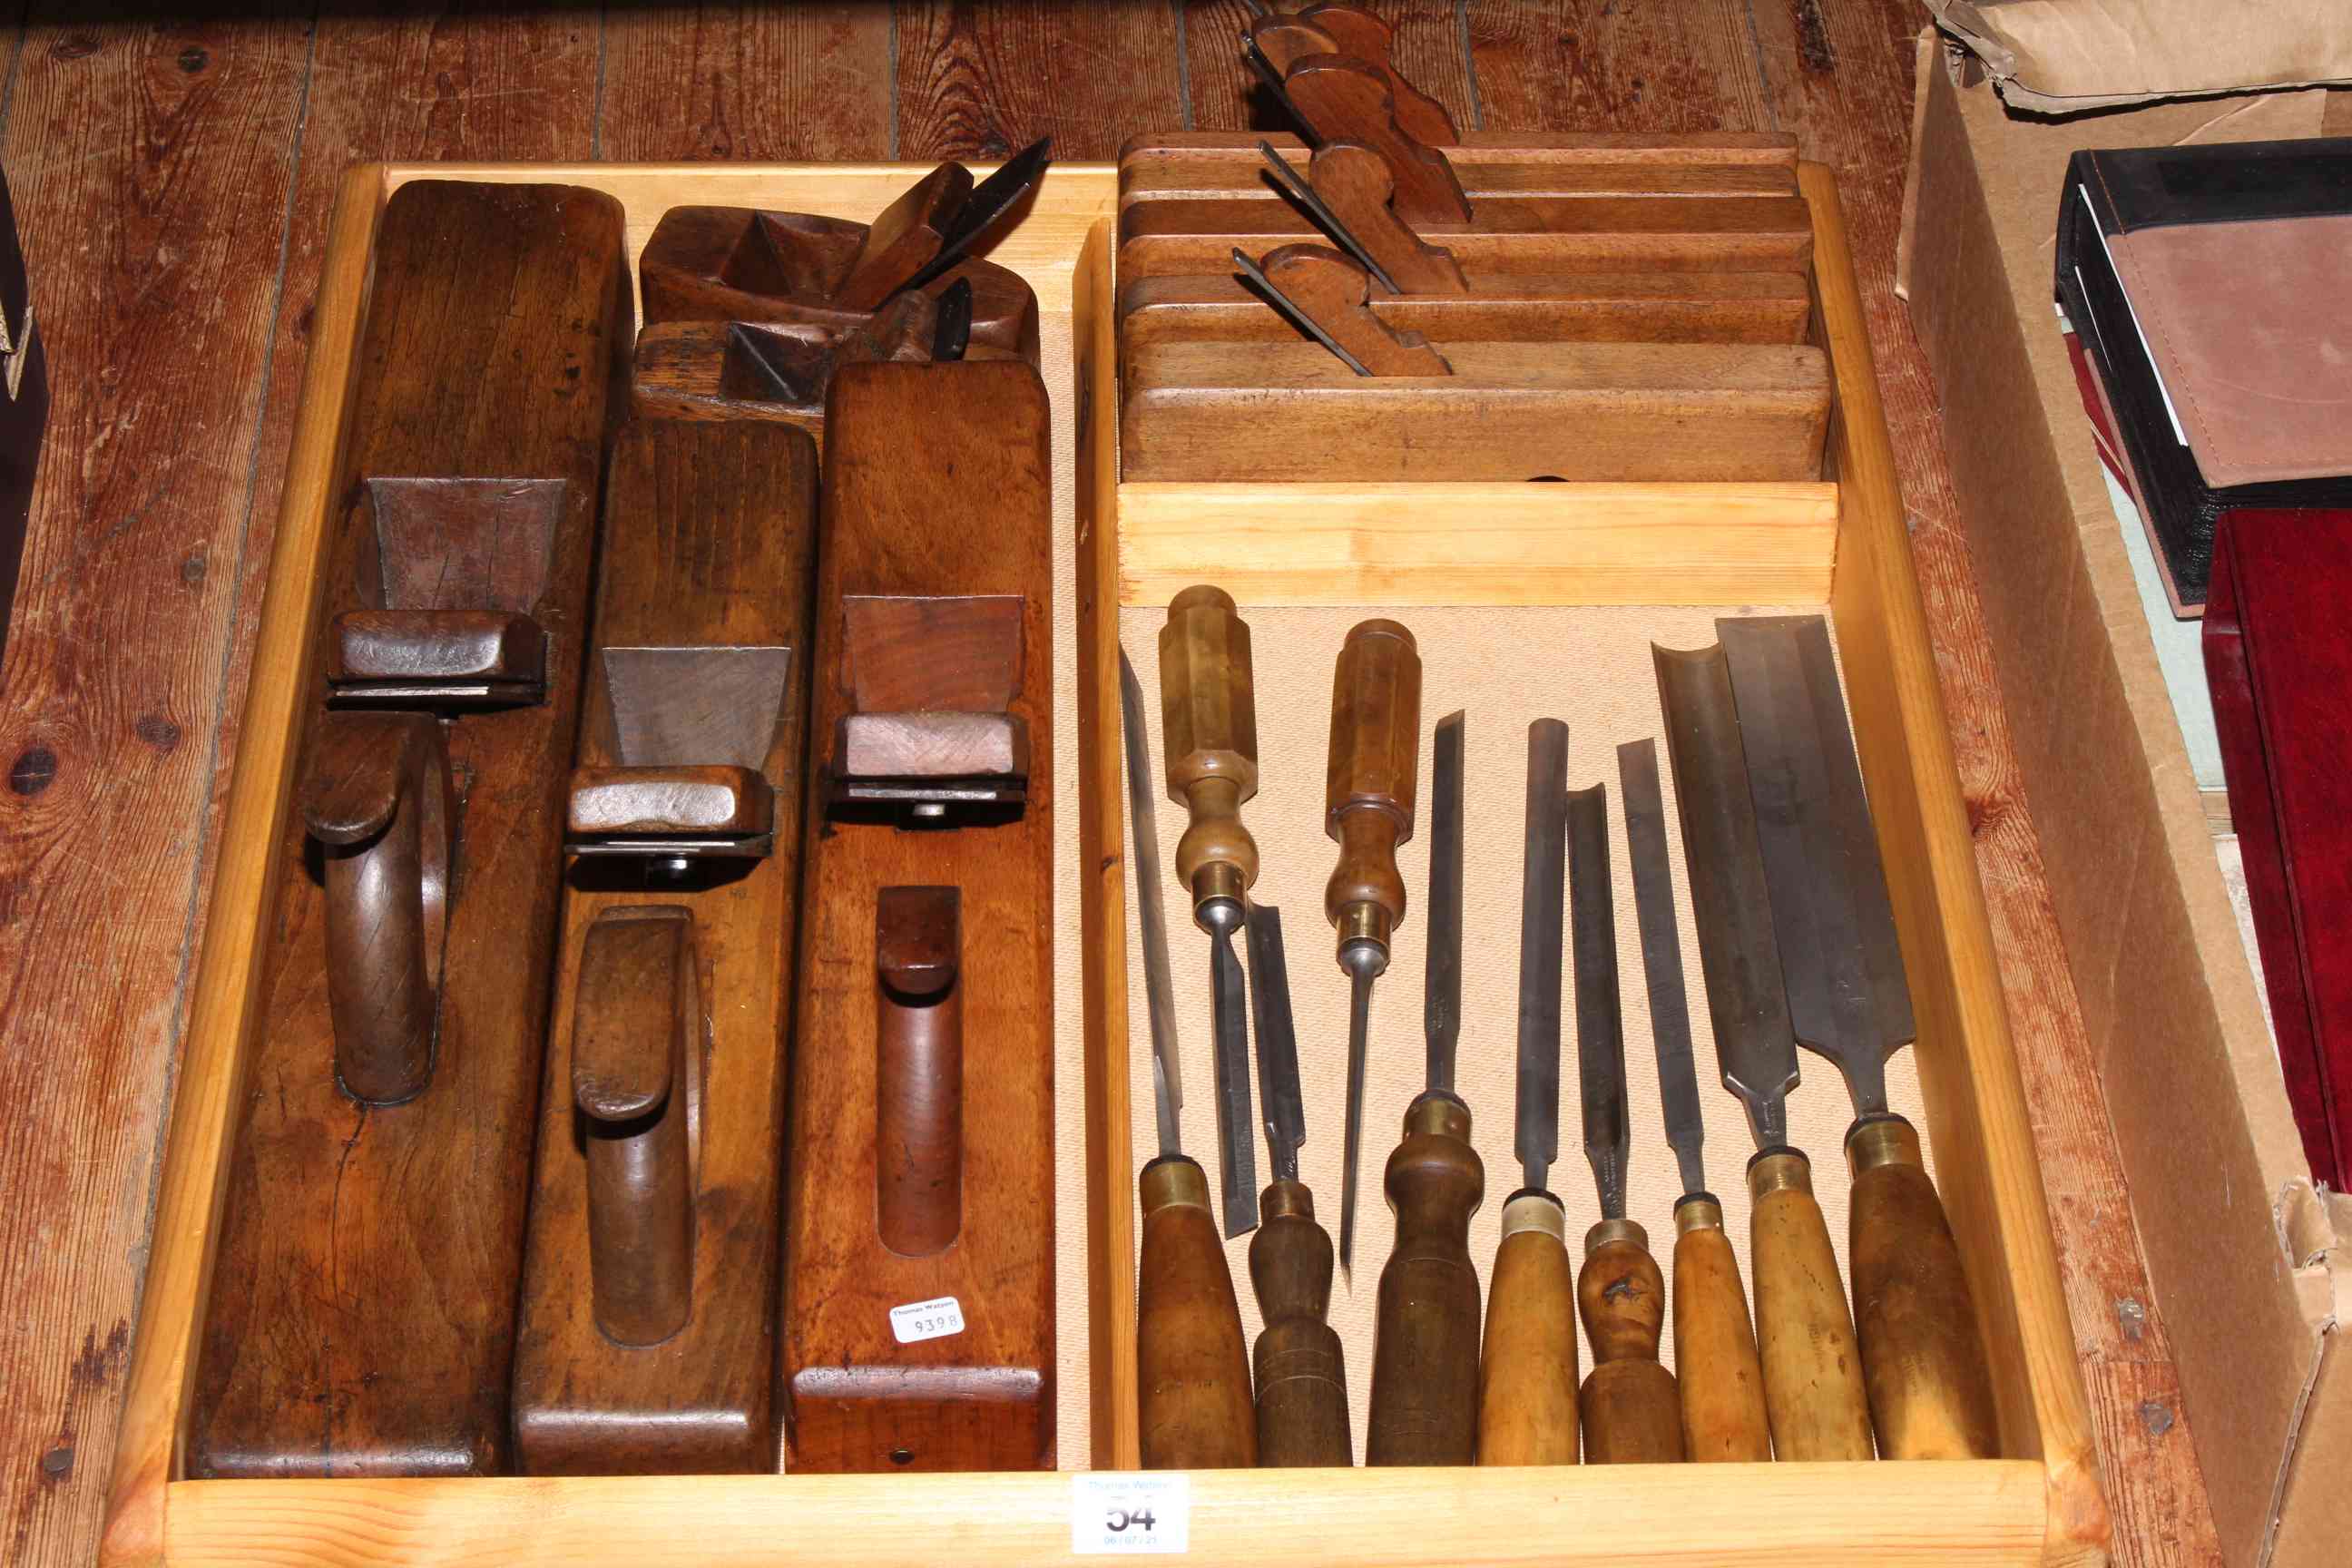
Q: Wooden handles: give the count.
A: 13